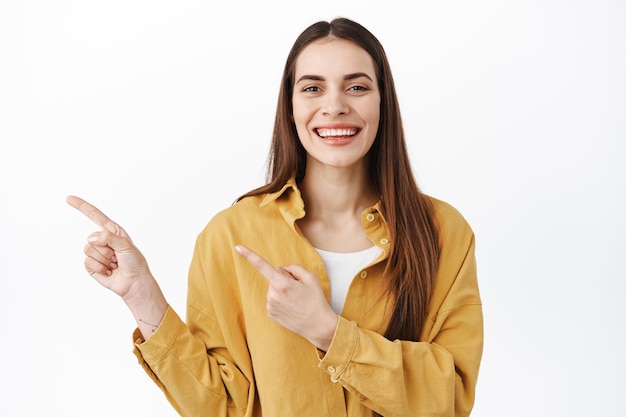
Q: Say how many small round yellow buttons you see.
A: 5